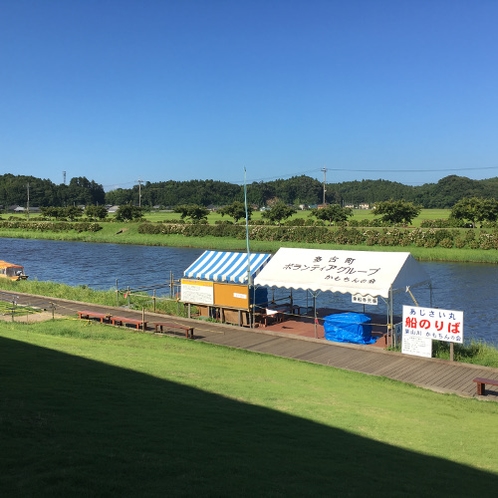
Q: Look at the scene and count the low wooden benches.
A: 4